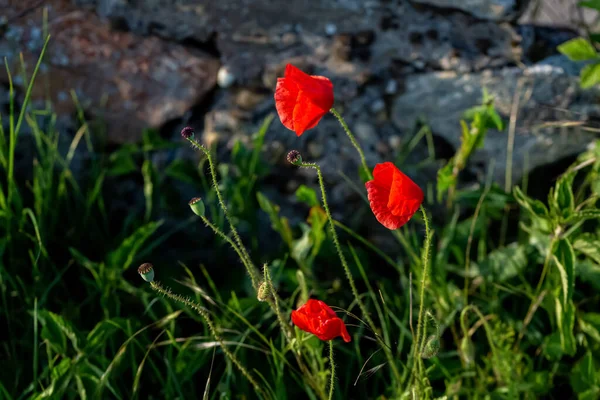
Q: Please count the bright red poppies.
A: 3